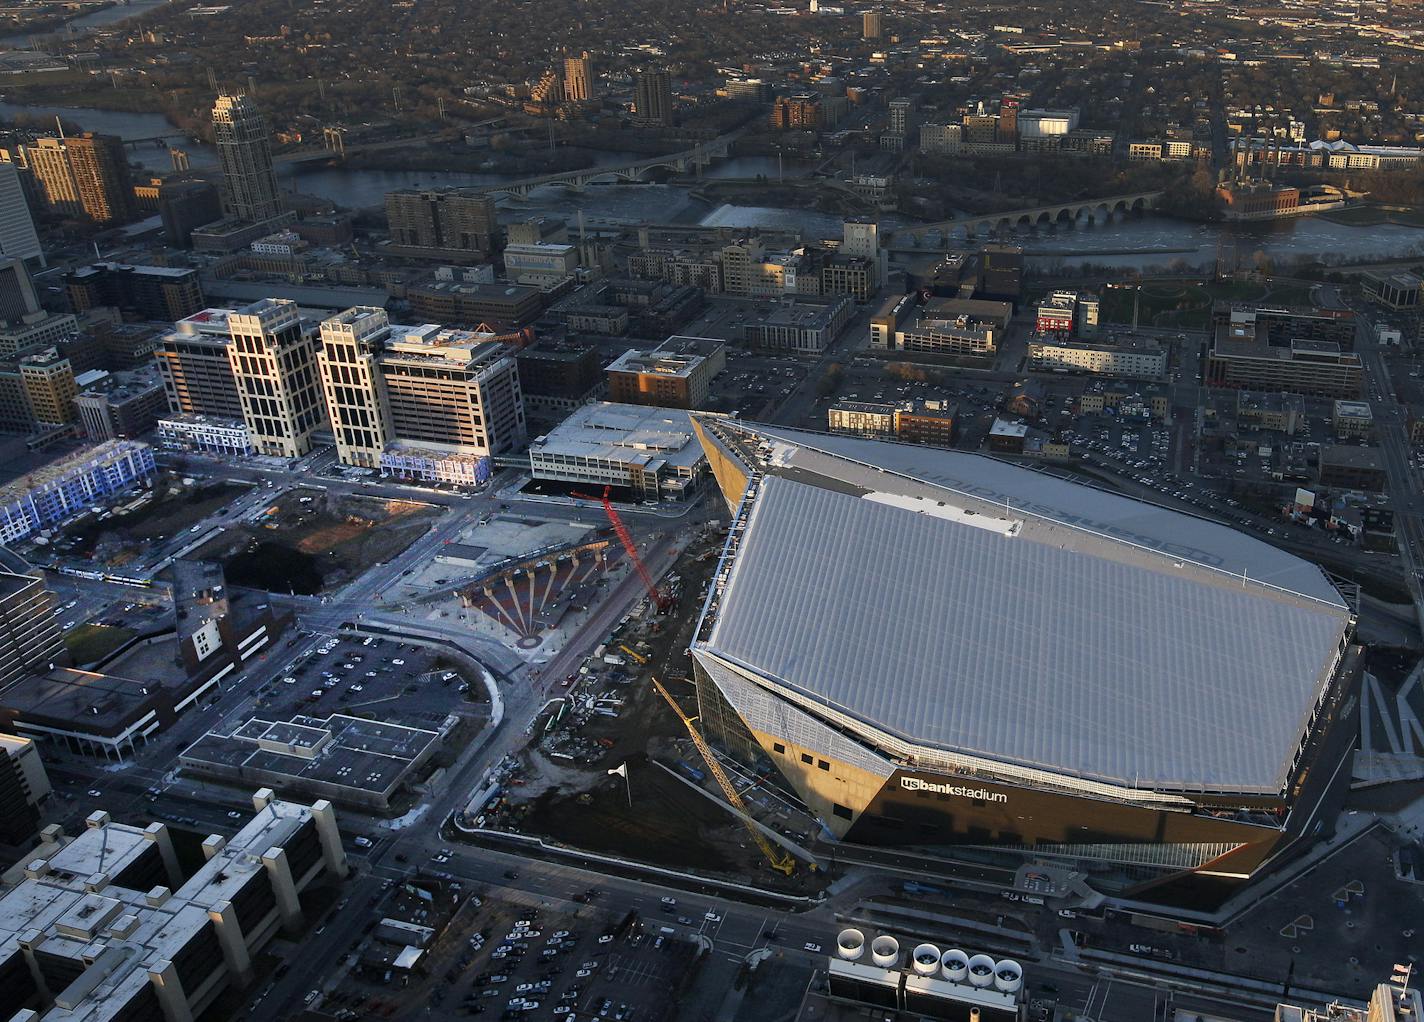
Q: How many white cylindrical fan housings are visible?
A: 6